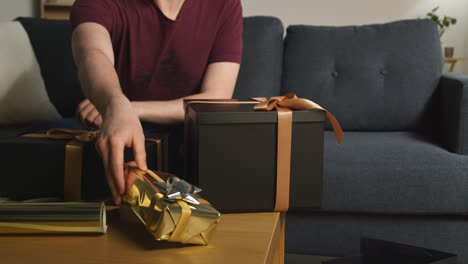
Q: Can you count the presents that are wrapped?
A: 3